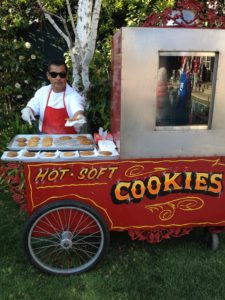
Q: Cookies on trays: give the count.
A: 15